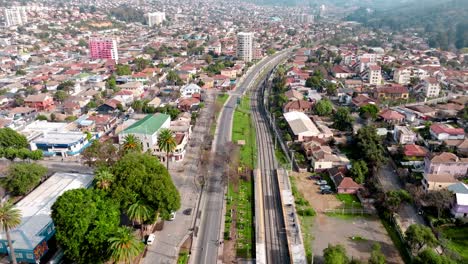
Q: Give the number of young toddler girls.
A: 0